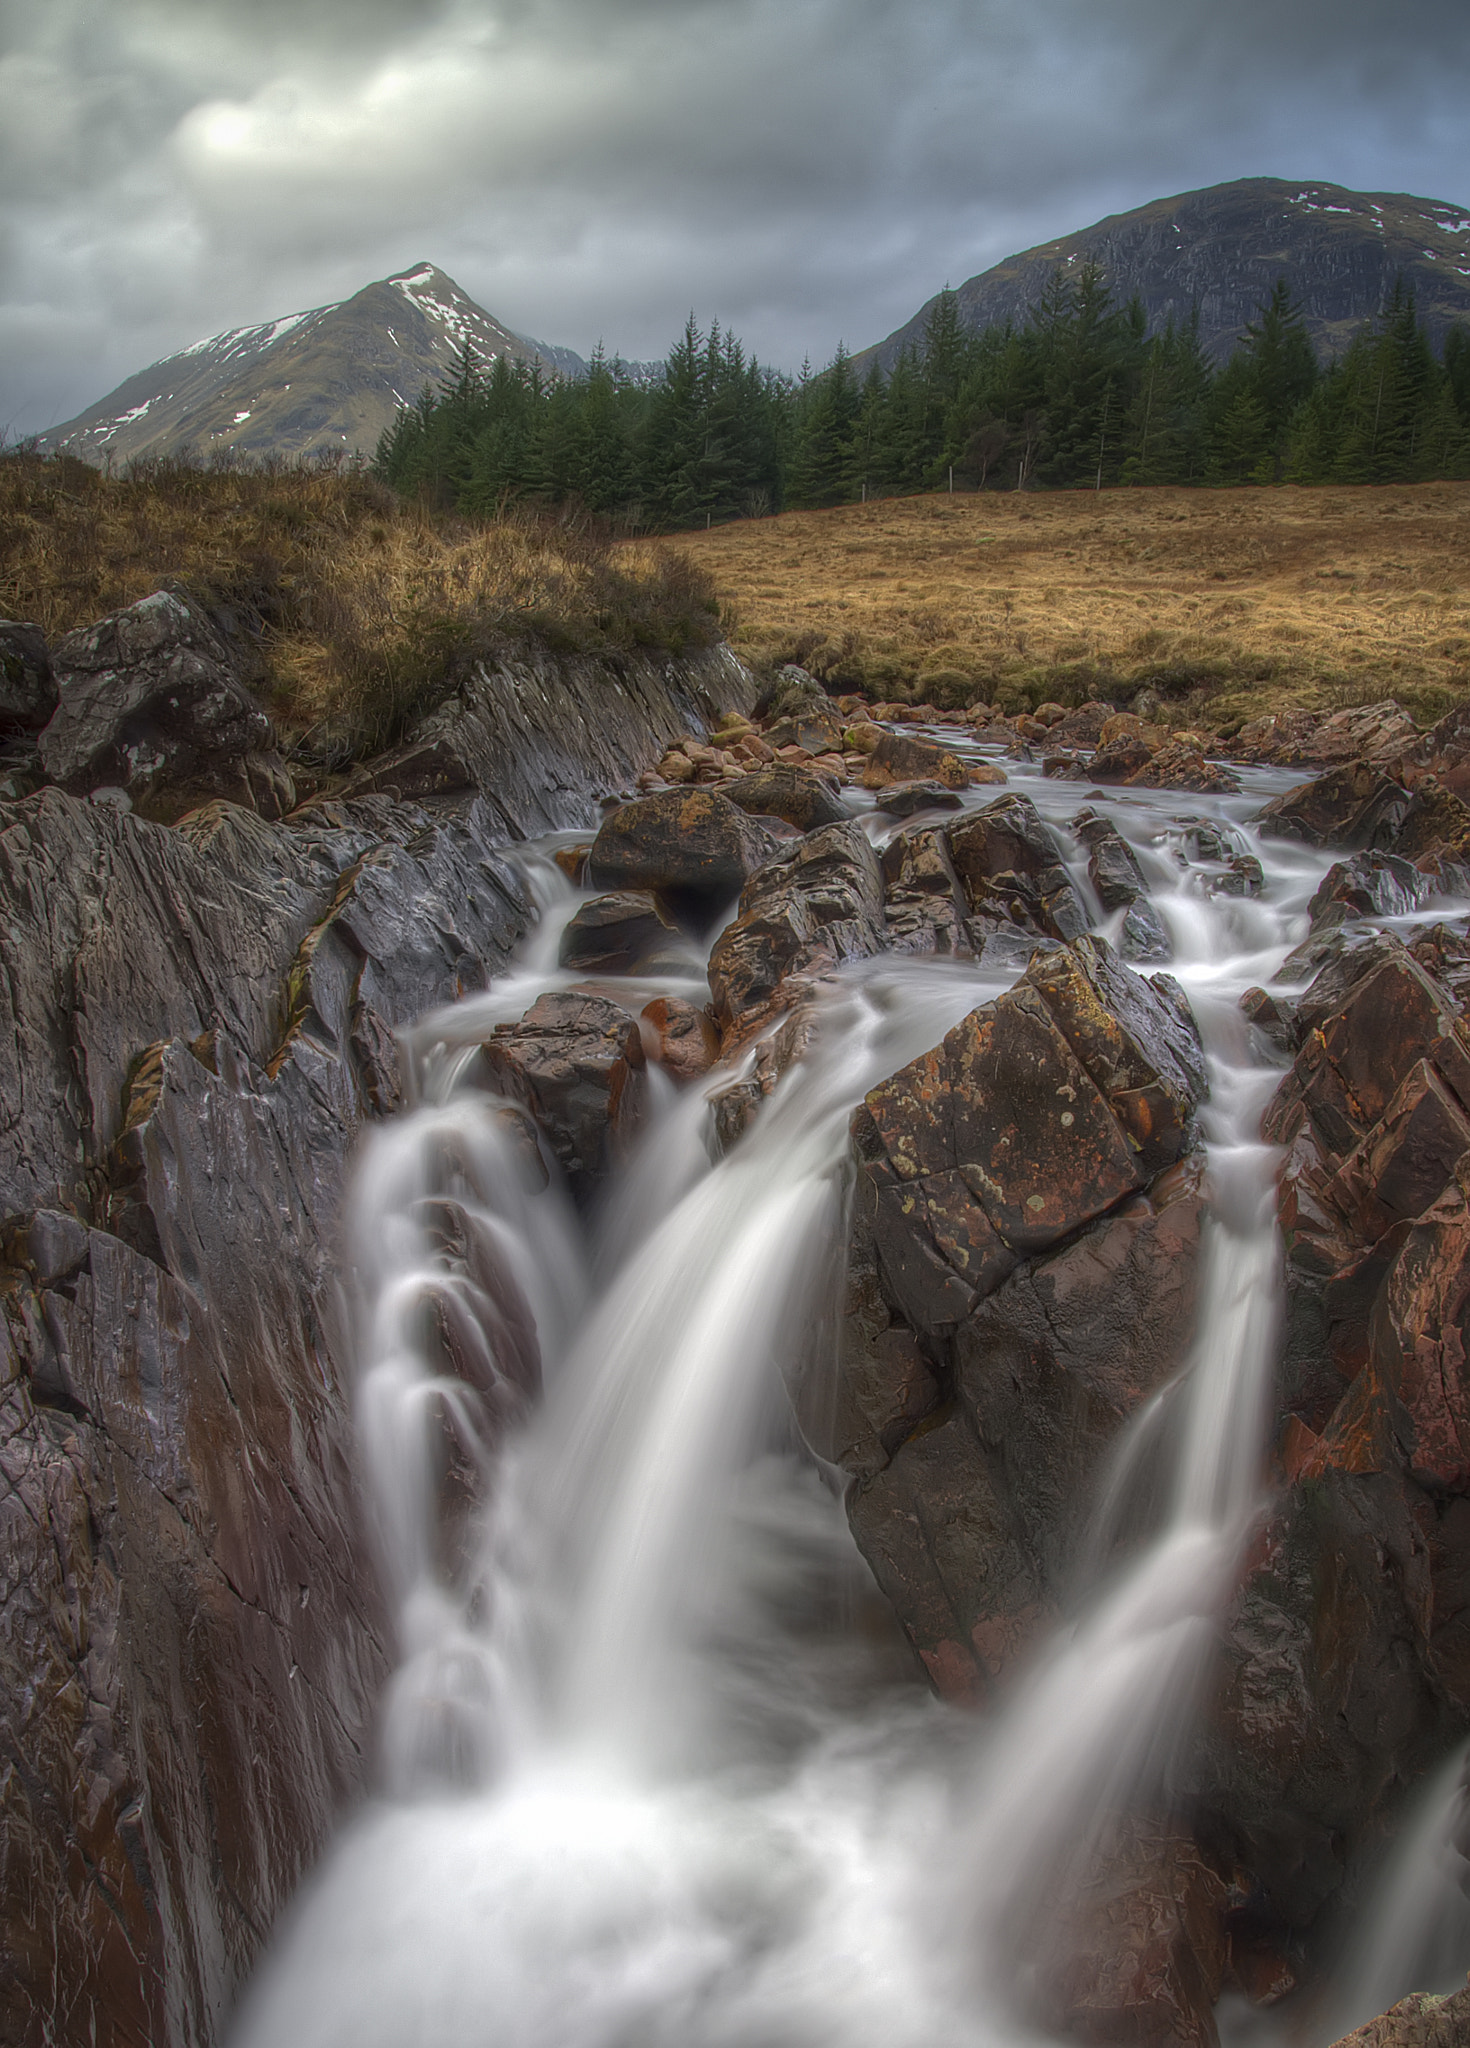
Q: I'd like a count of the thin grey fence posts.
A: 5